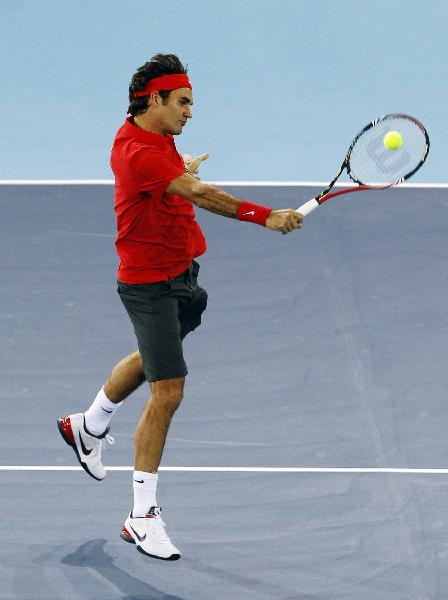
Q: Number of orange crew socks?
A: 0